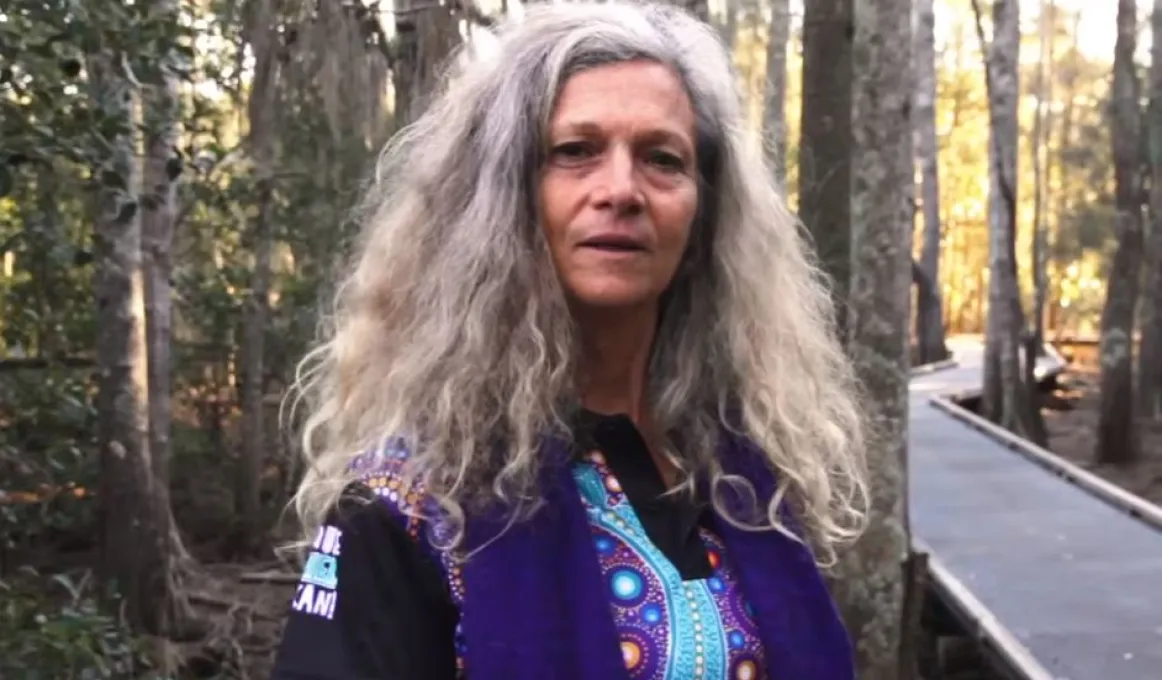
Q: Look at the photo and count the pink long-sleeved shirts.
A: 0